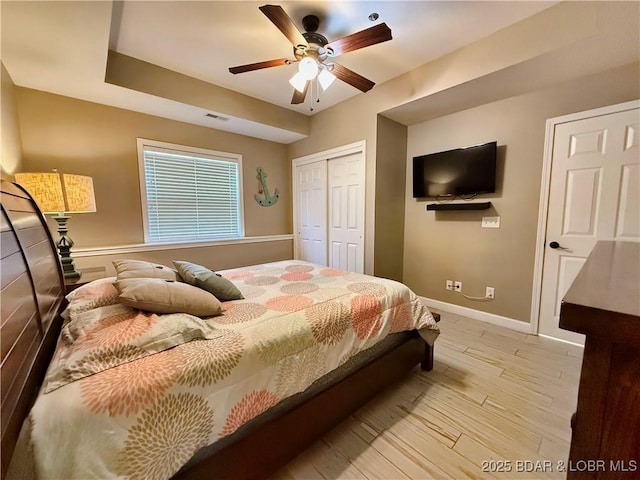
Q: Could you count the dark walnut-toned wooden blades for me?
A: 5